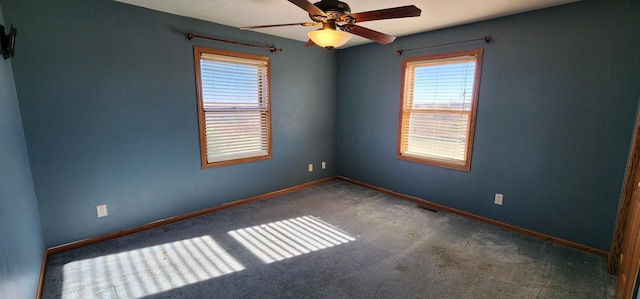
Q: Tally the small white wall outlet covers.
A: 4